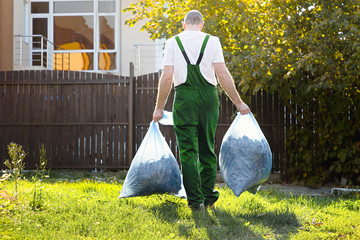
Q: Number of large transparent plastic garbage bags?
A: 2